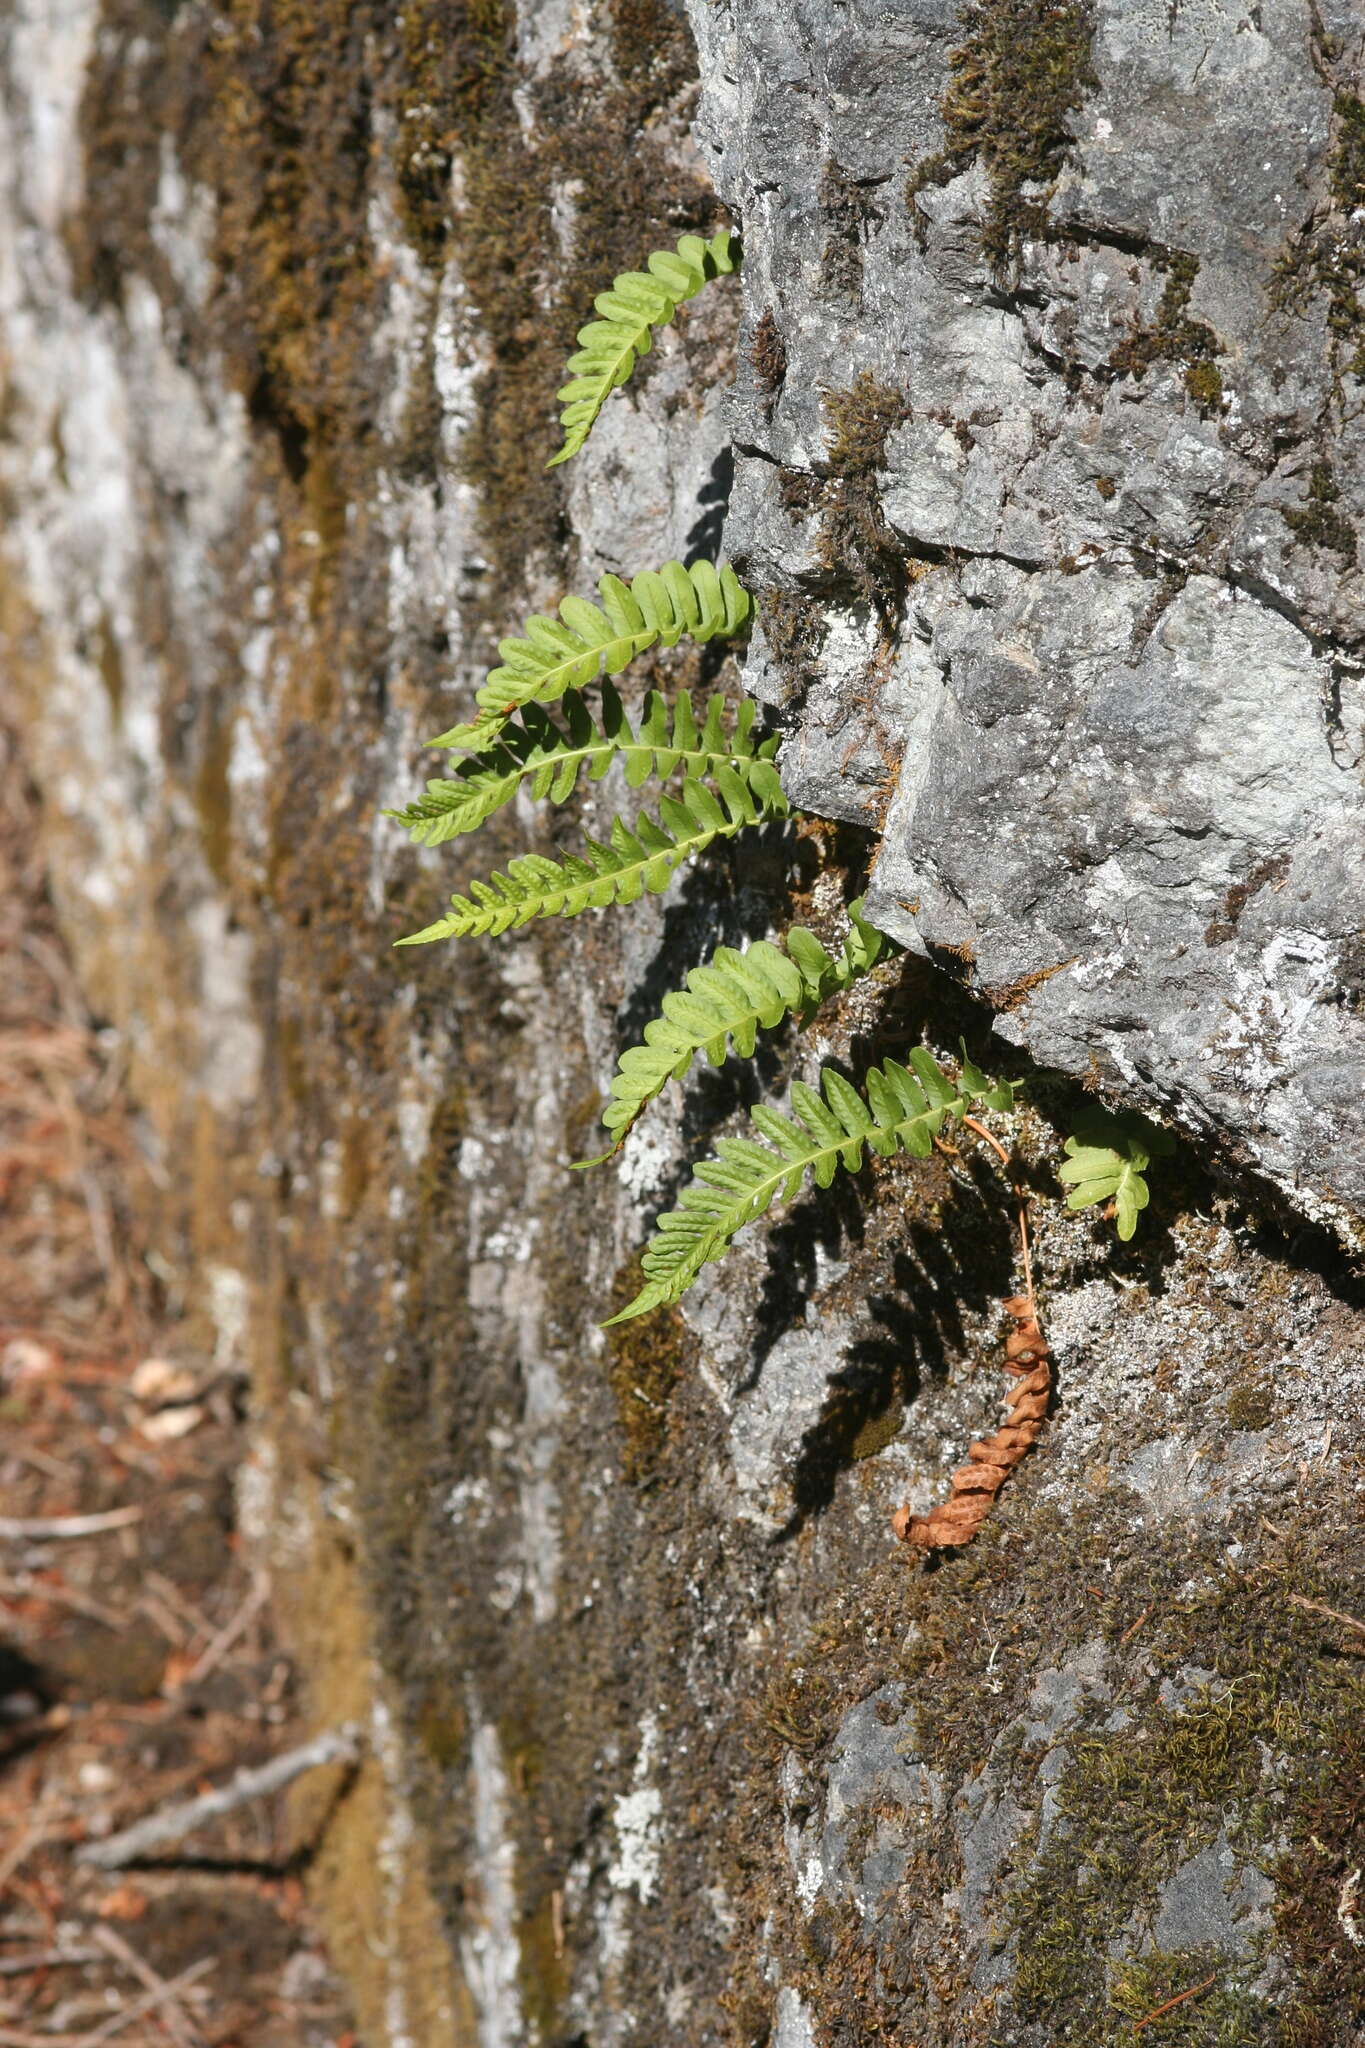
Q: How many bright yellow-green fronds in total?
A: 7